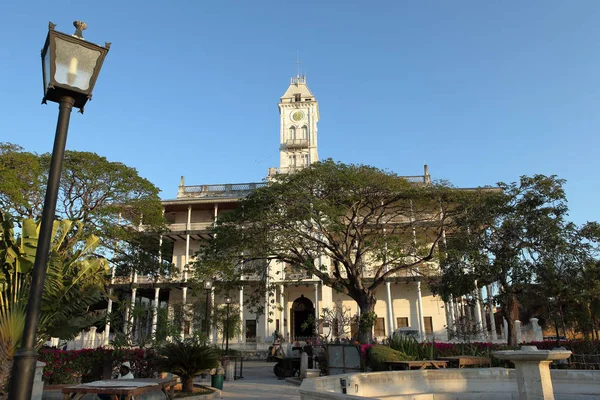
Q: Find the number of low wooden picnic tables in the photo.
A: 3